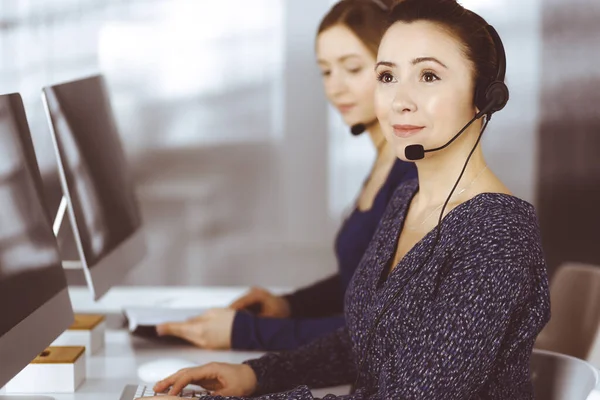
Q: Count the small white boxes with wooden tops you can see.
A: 2